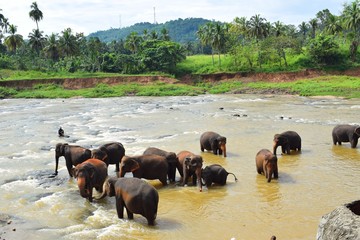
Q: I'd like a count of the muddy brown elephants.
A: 12